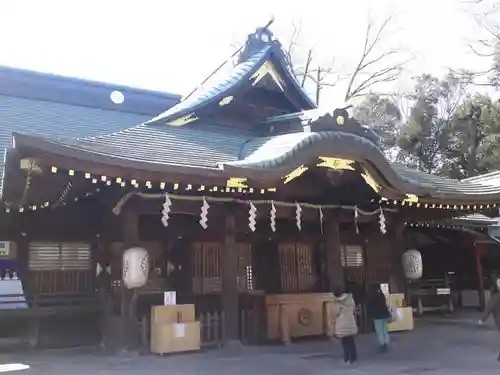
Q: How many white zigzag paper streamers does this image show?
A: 8